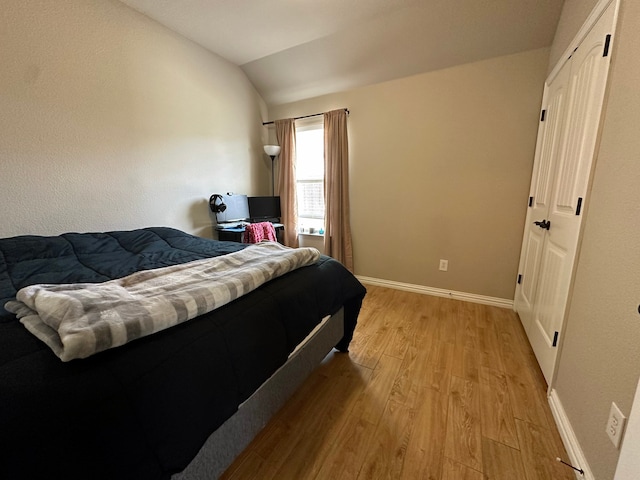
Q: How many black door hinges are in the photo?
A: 6